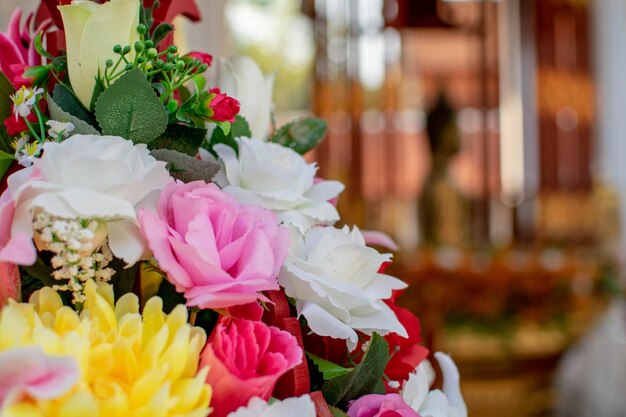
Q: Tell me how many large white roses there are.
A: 3